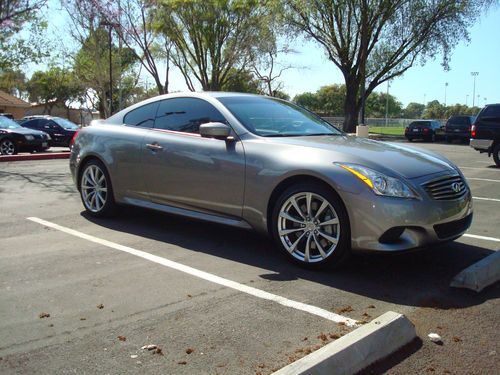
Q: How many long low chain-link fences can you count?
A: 1